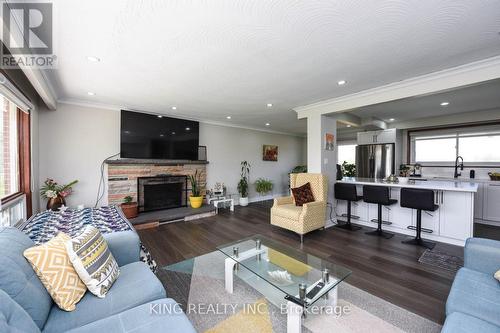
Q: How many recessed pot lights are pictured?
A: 10